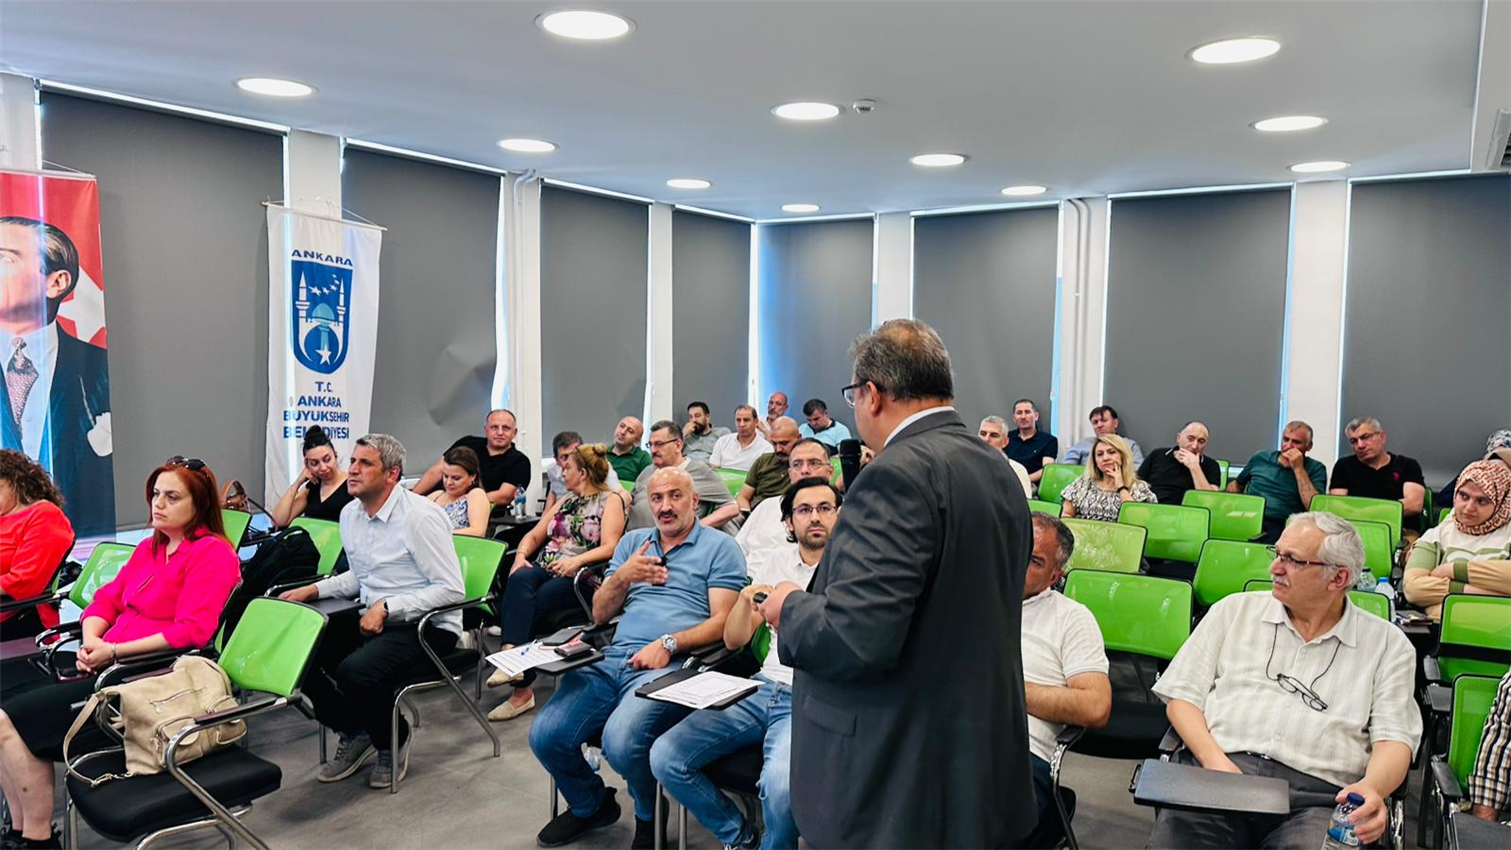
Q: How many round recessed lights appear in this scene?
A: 11